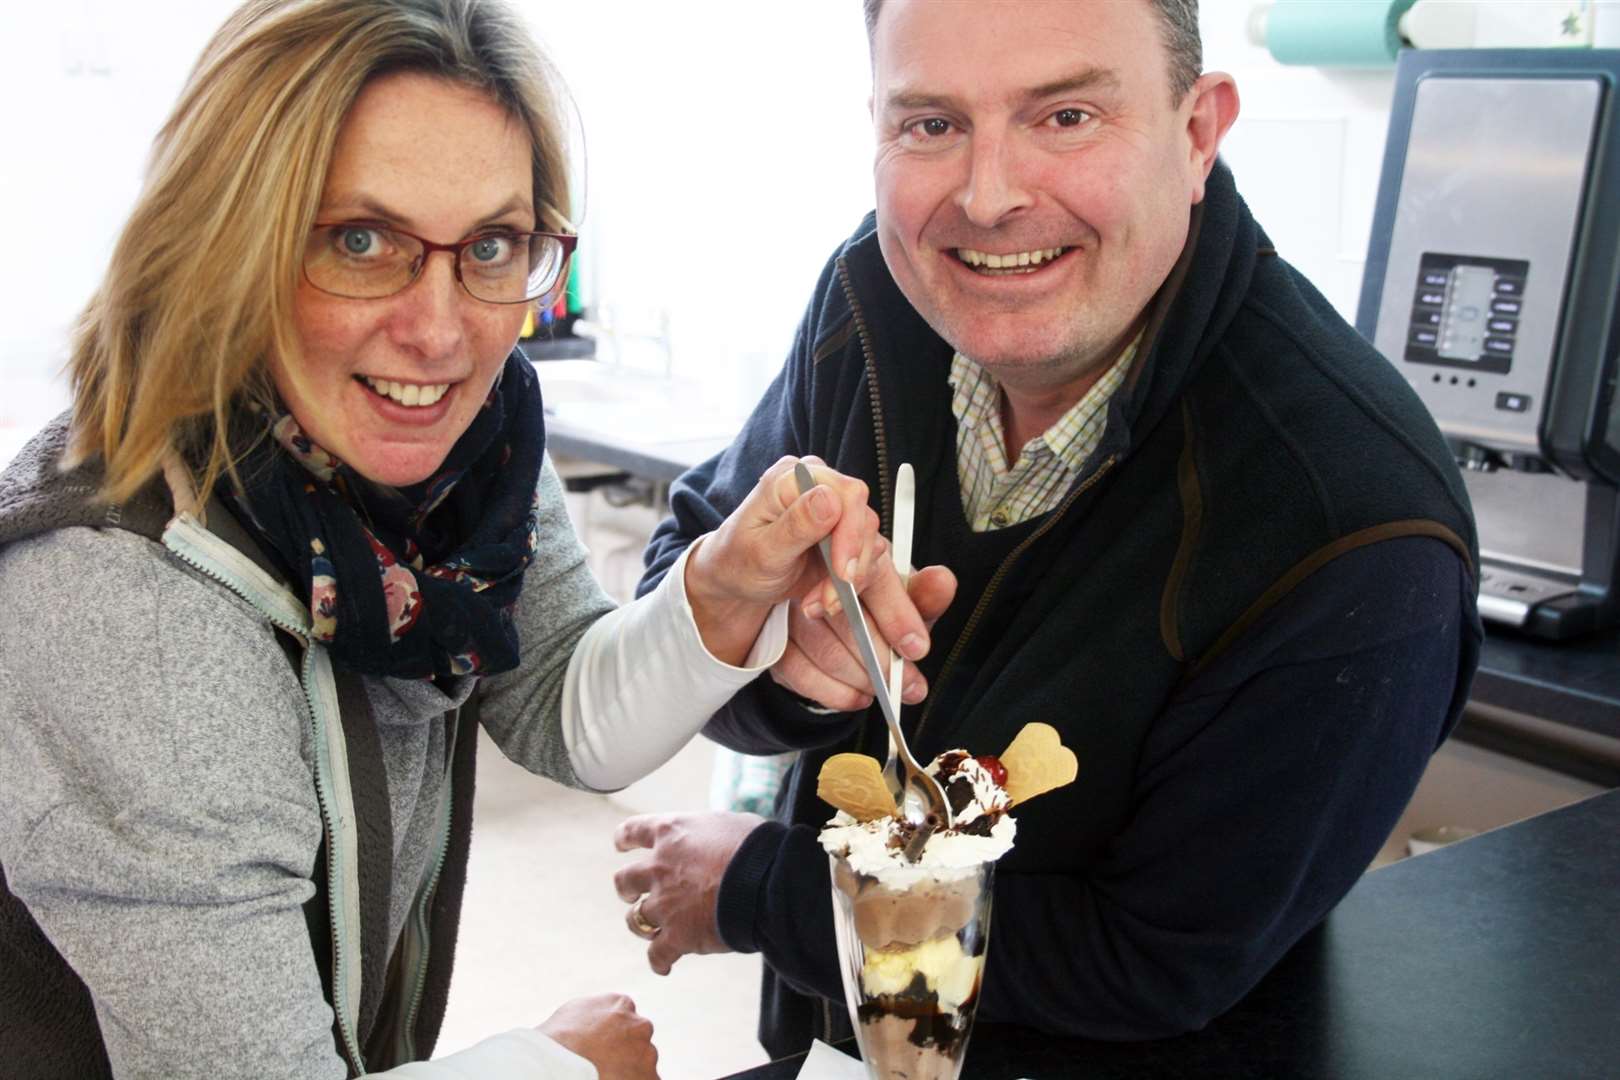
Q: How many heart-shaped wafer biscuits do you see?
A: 2